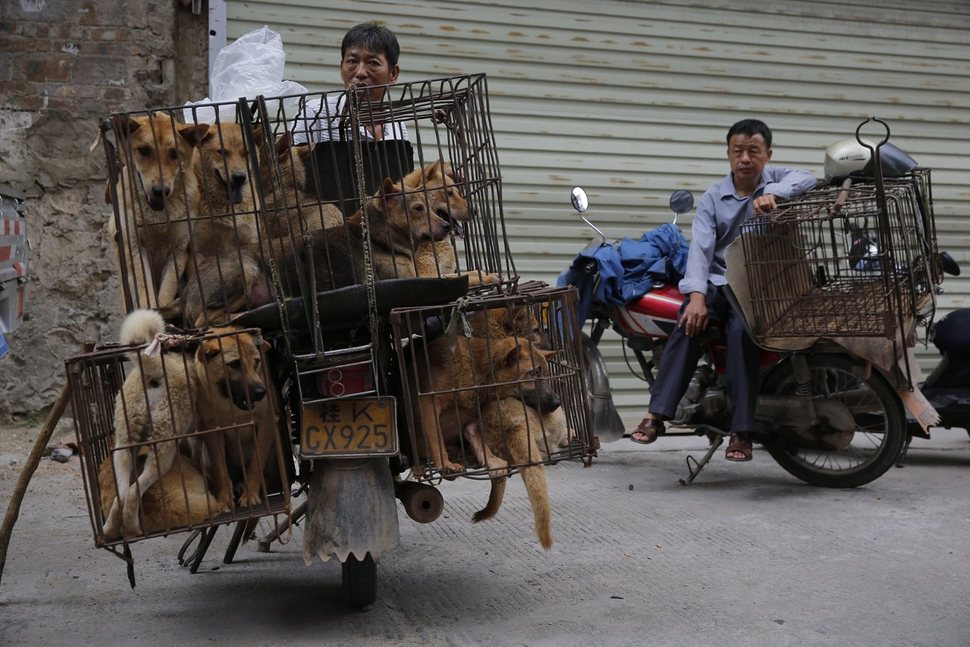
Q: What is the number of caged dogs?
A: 11